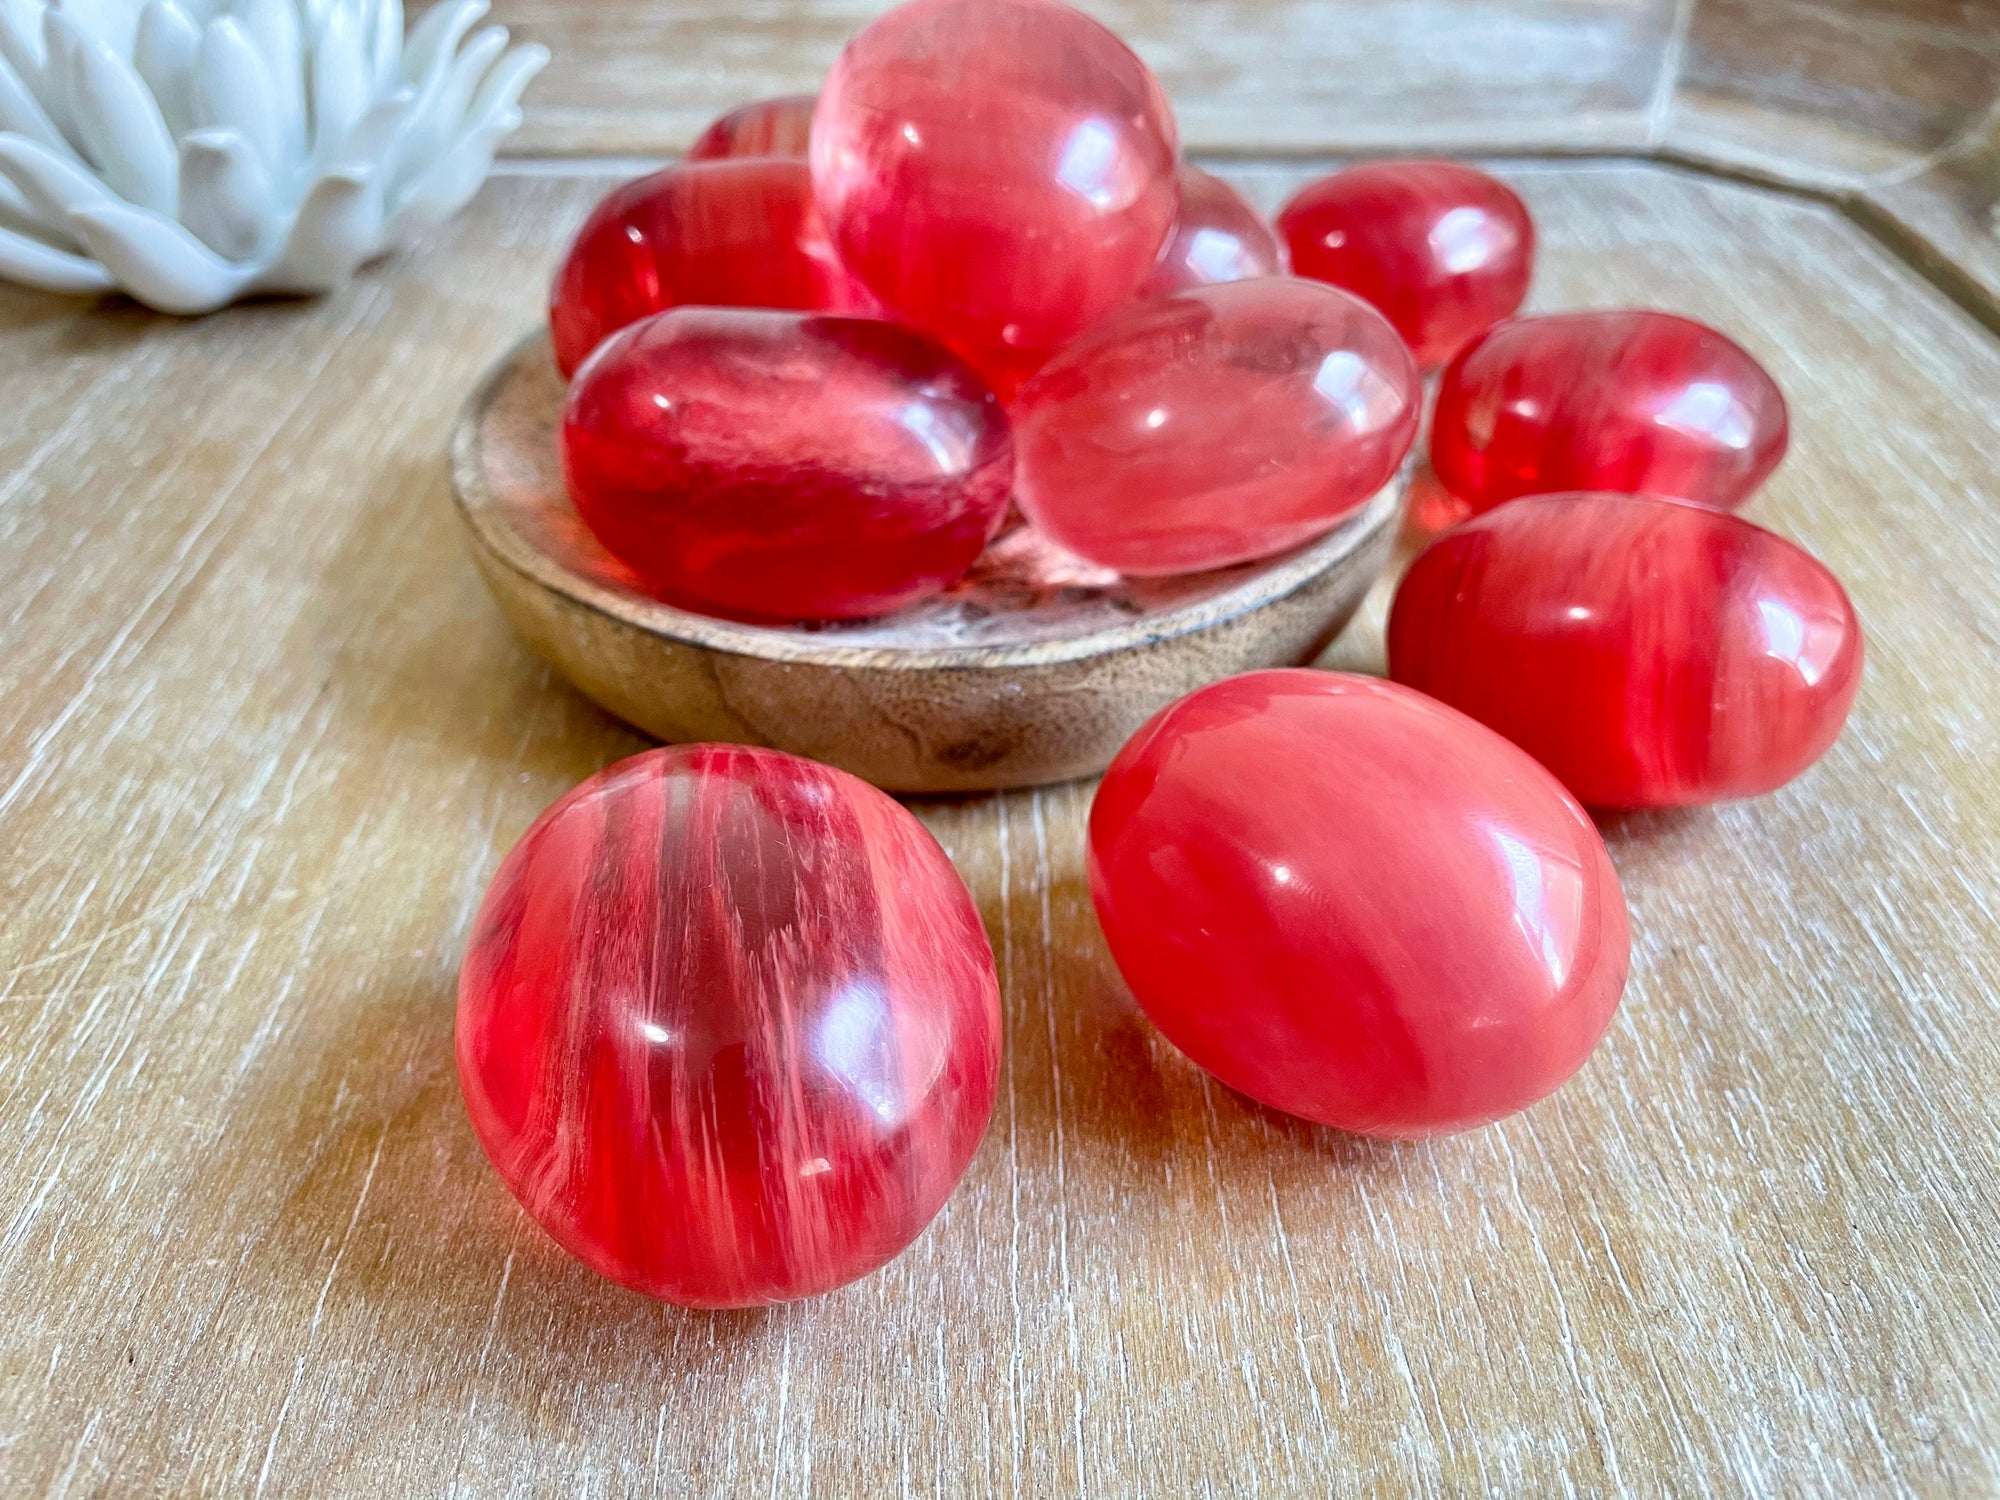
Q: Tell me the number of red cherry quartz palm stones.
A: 11